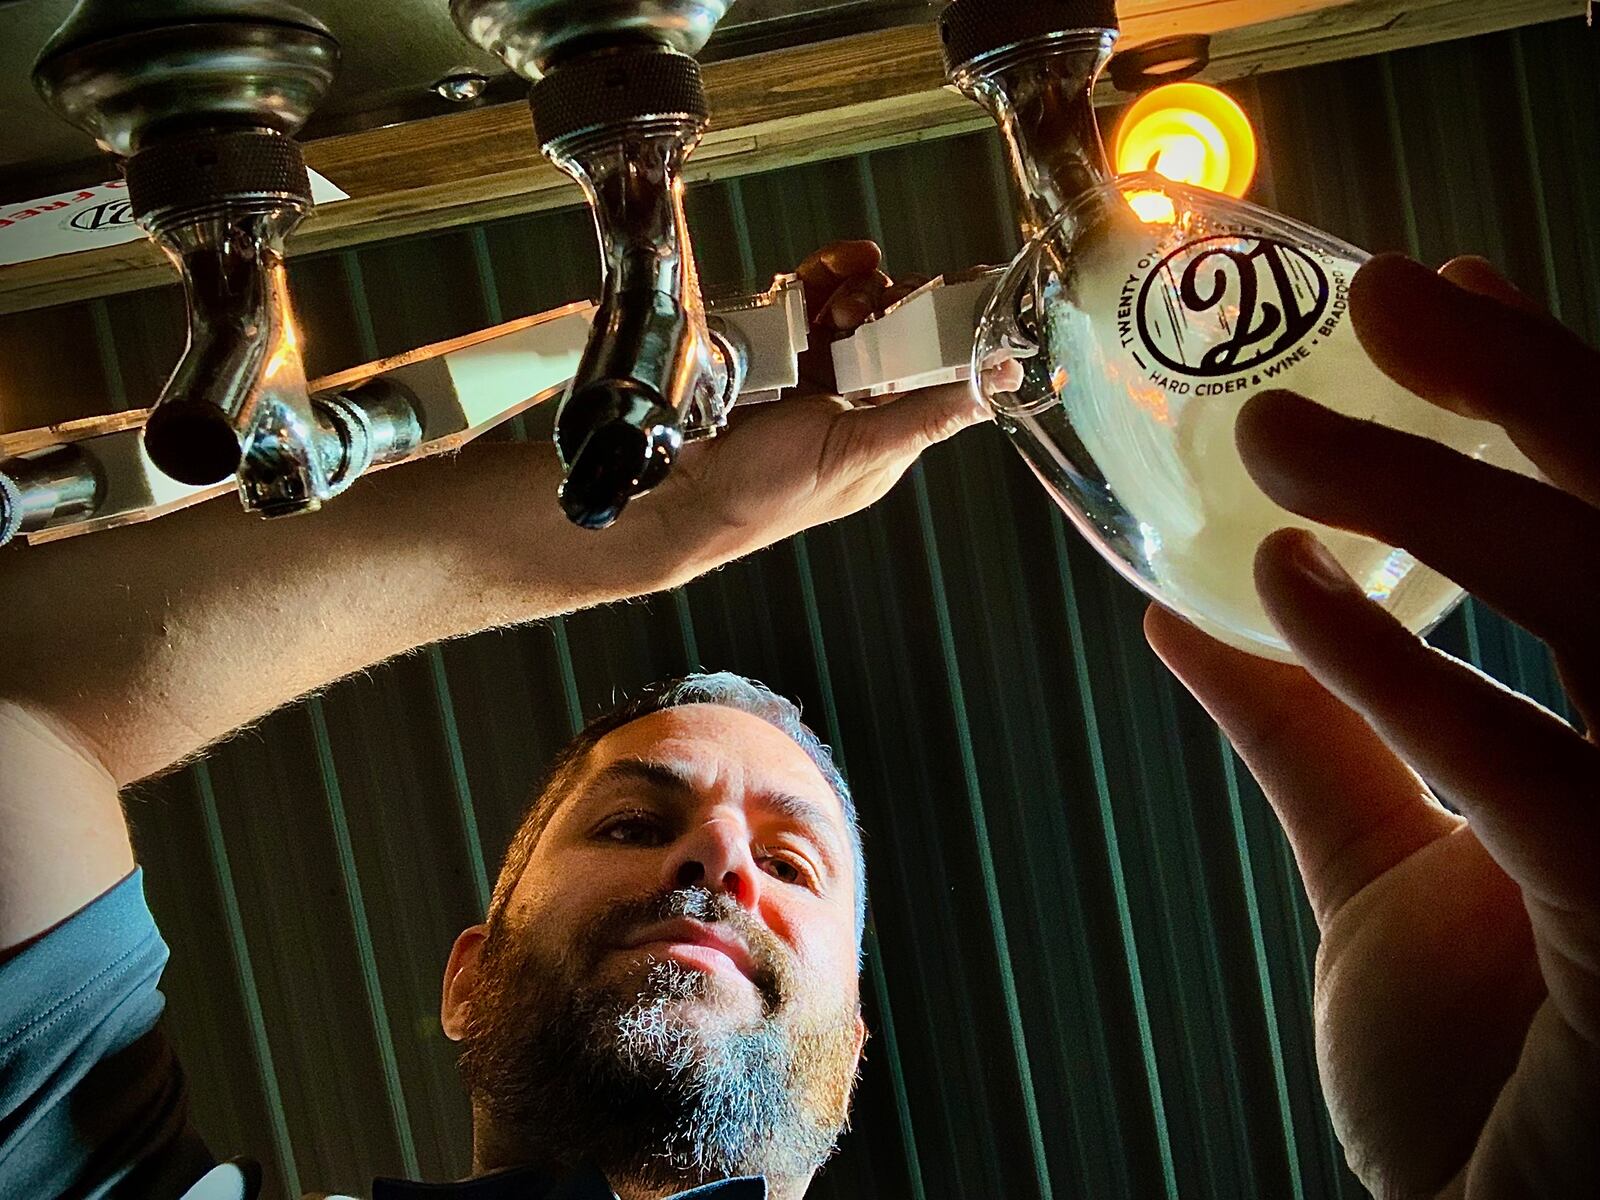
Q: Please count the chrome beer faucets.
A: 3